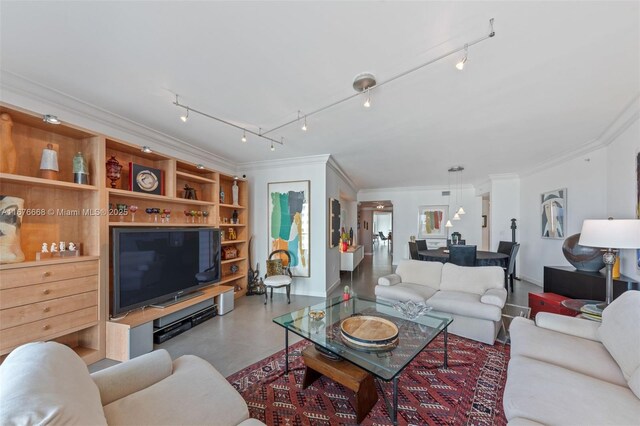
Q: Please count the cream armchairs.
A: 1